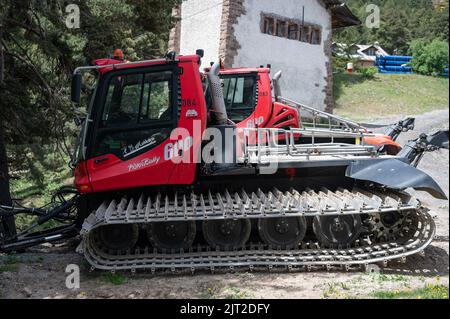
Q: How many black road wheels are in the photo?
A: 5